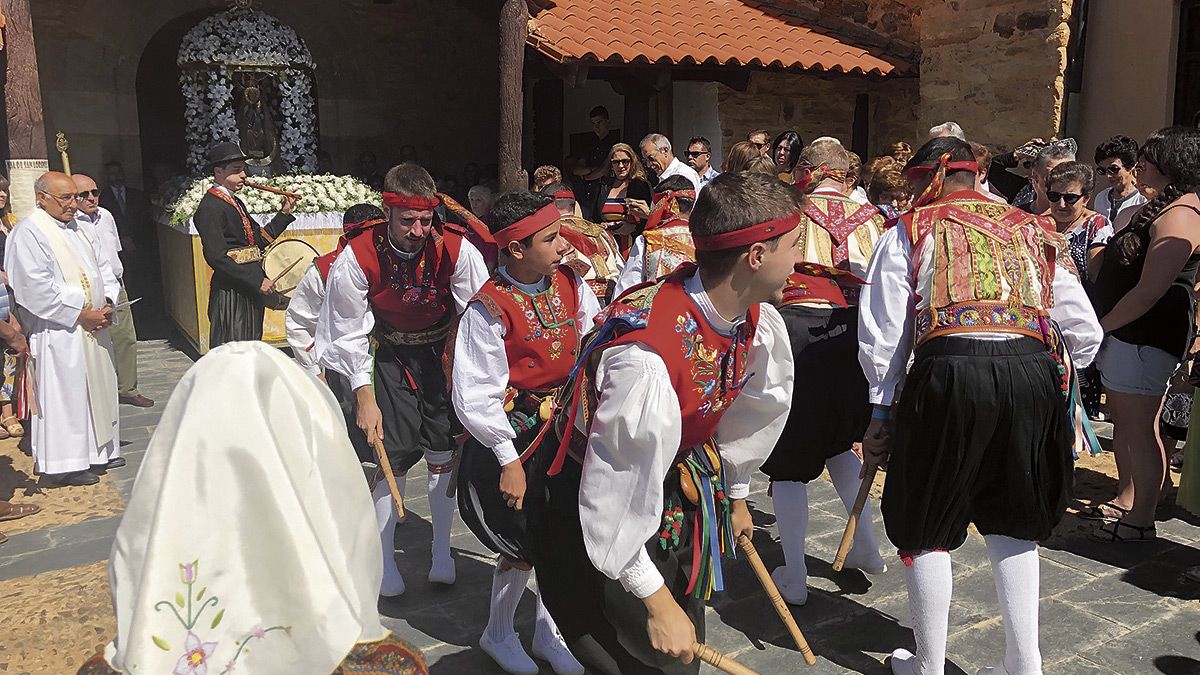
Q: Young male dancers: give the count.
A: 8